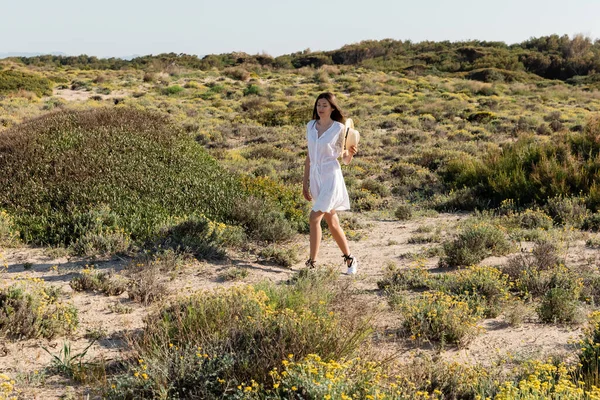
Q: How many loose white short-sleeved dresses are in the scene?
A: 1